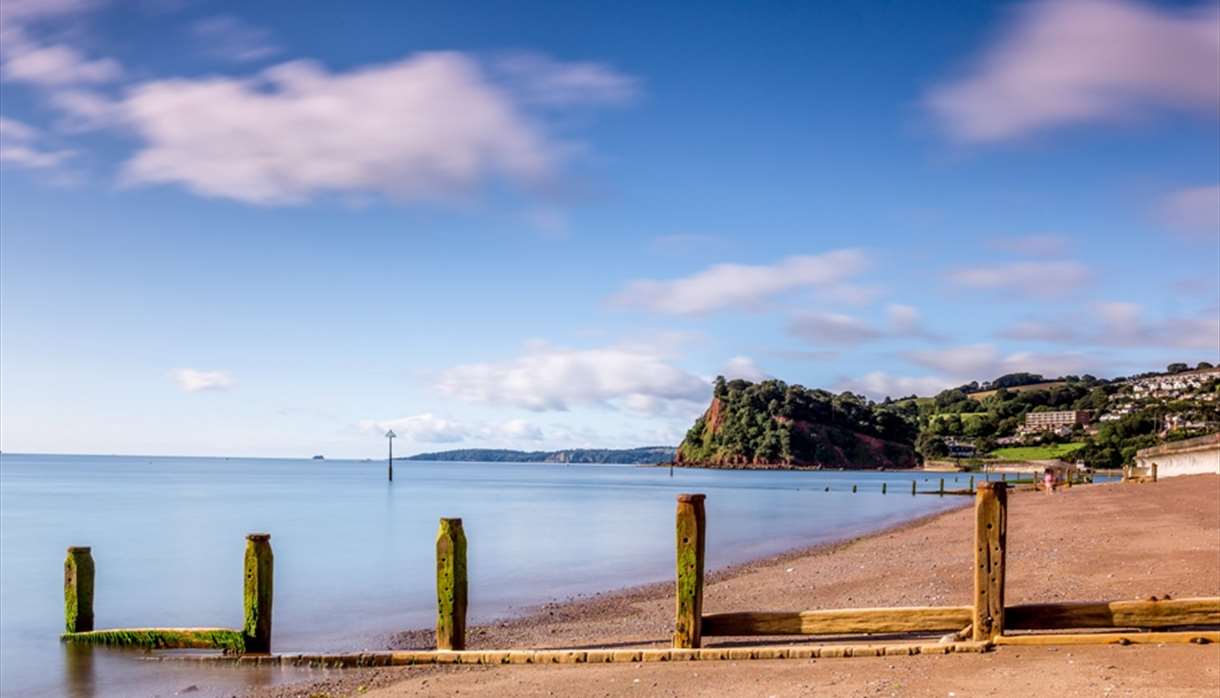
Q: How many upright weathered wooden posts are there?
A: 5